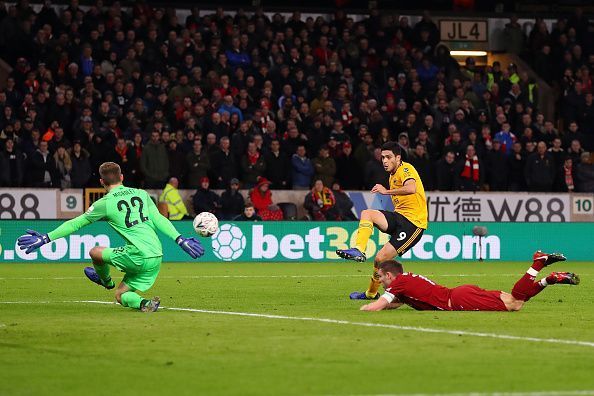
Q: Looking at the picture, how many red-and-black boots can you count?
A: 2